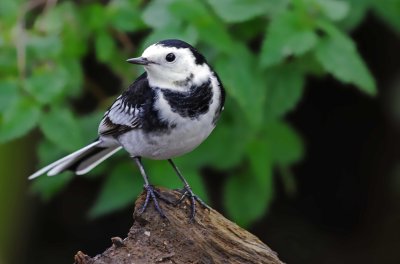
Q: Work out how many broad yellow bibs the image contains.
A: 0